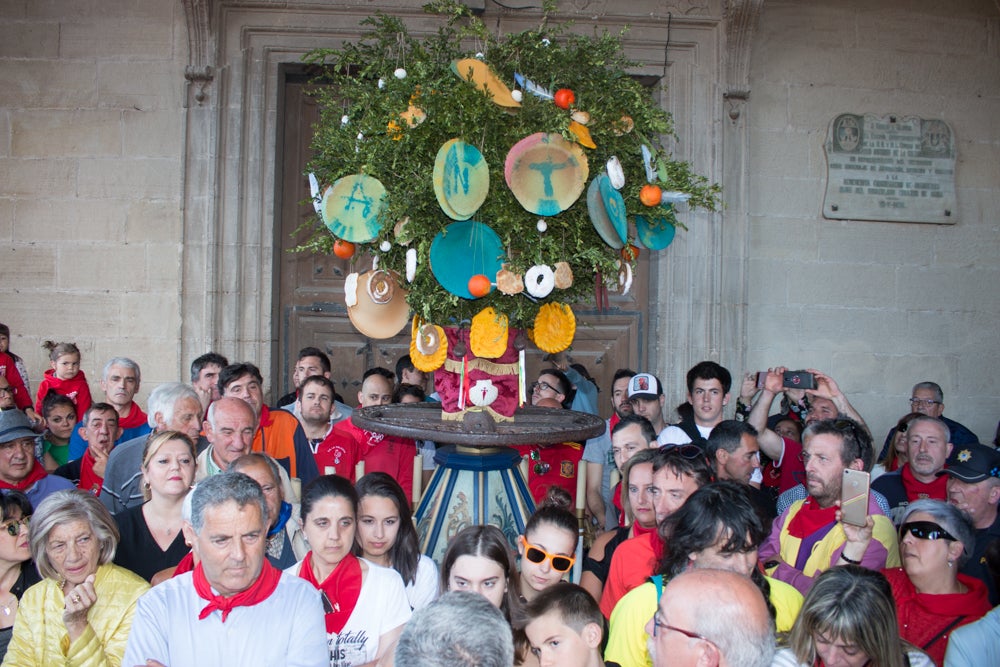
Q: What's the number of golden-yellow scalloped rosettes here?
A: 3